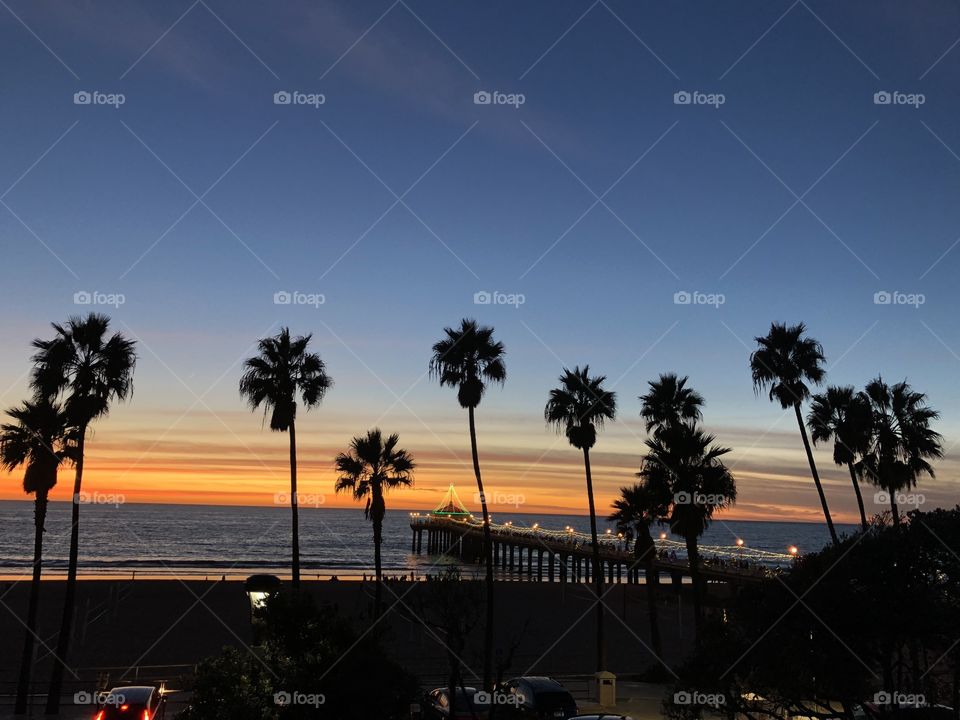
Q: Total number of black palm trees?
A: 12